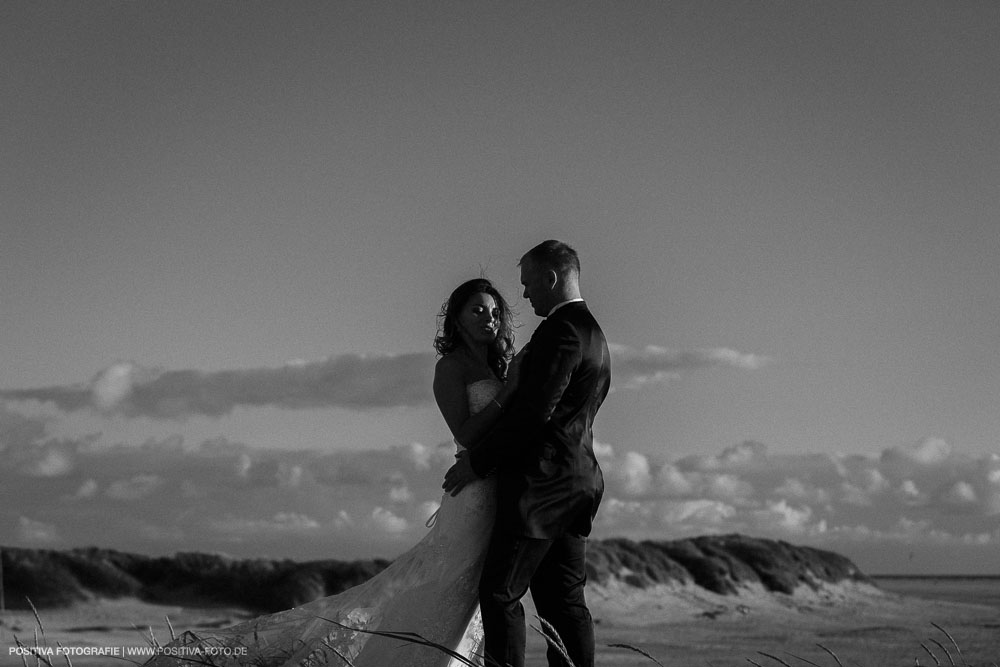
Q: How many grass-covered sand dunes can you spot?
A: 2